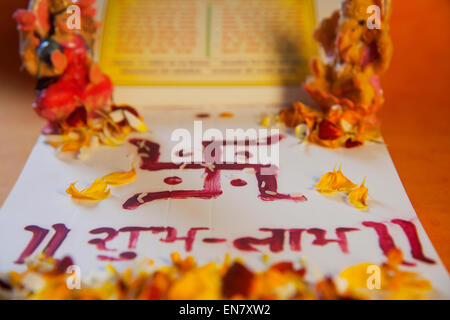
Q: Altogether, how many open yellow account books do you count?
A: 1